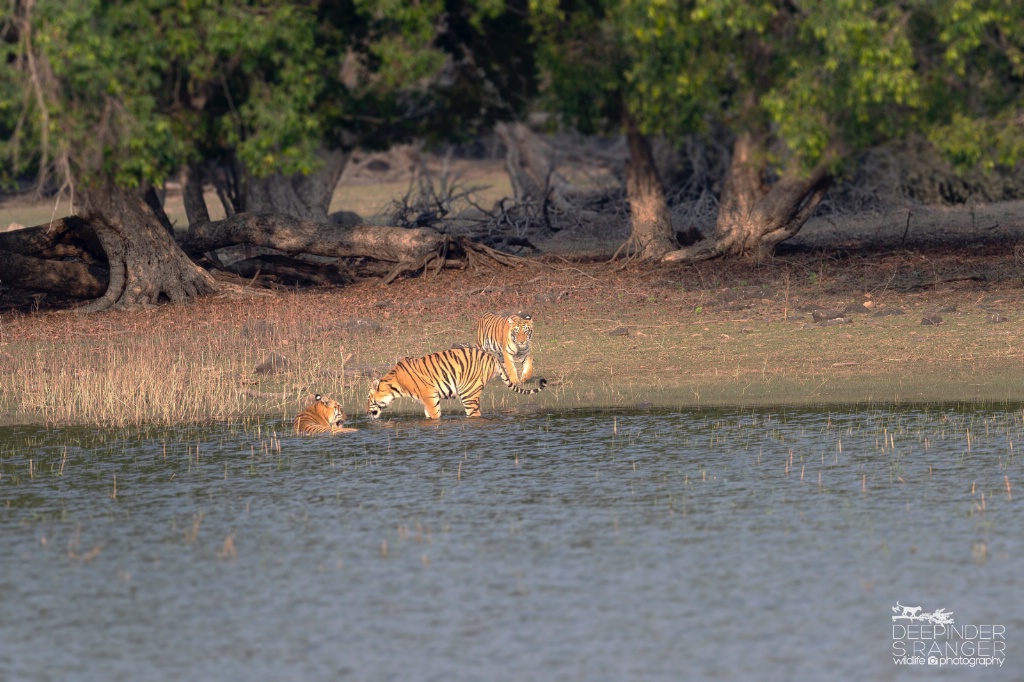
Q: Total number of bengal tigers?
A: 3